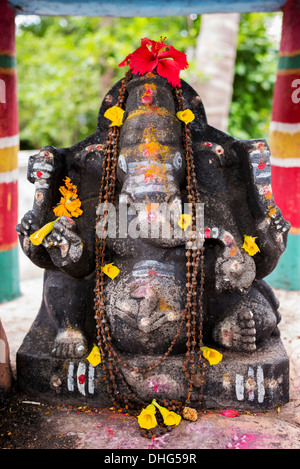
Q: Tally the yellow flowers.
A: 10